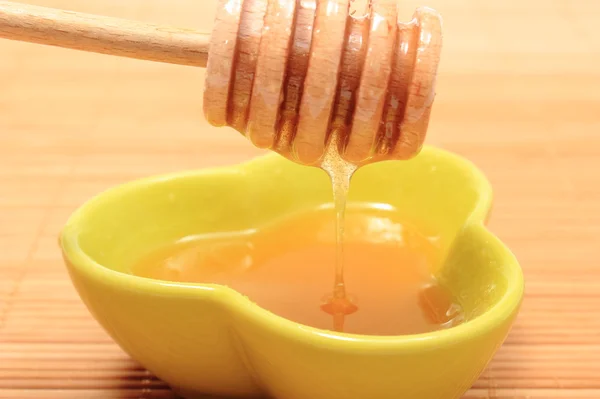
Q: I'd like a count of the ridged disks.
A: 5